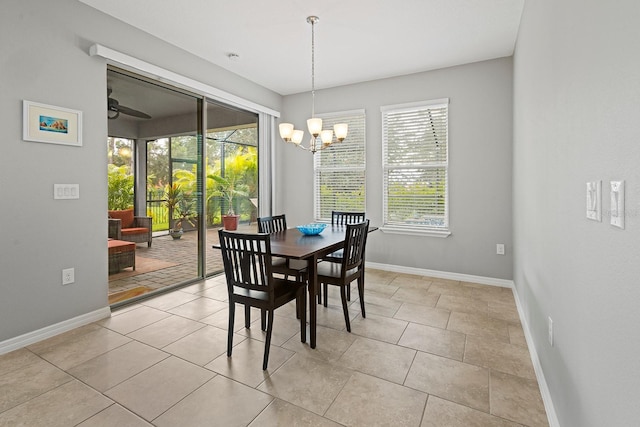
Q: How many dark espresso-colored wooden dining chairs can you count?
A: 4